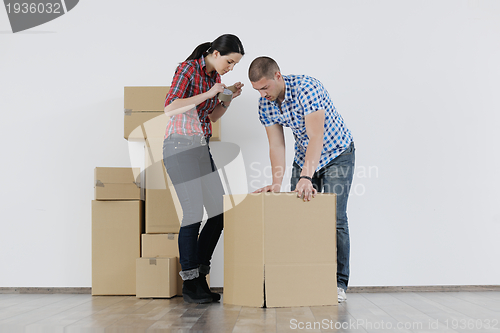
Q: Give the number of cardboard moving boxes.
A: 7